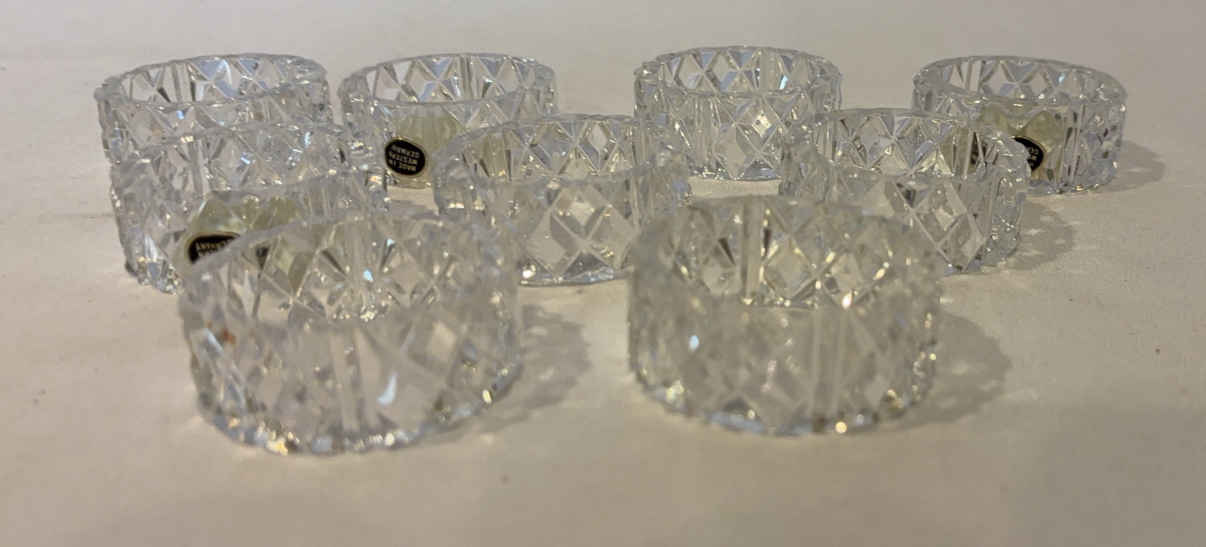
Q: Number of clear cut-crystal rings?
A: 9